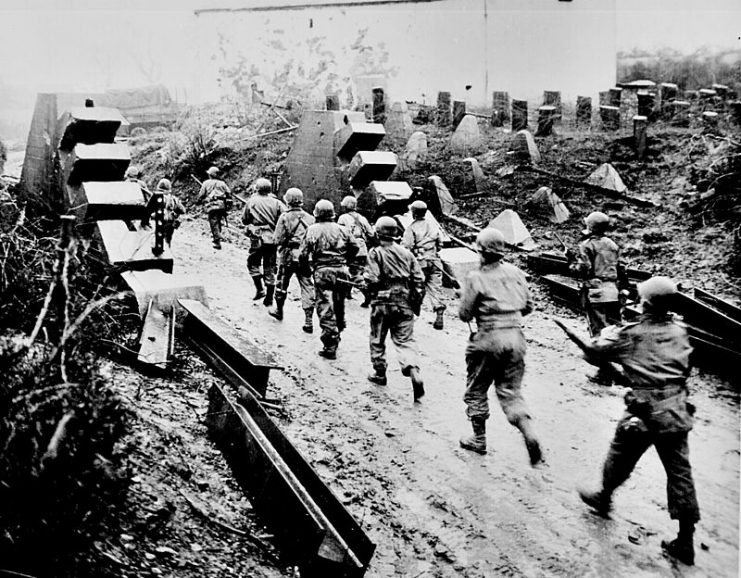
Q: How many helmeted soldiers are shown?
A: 12